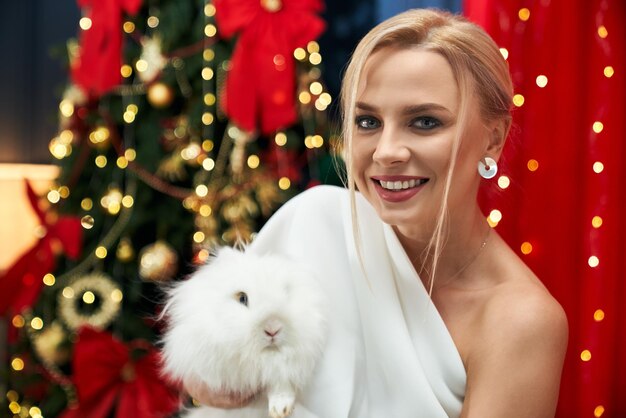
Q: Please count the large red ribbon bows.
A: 4